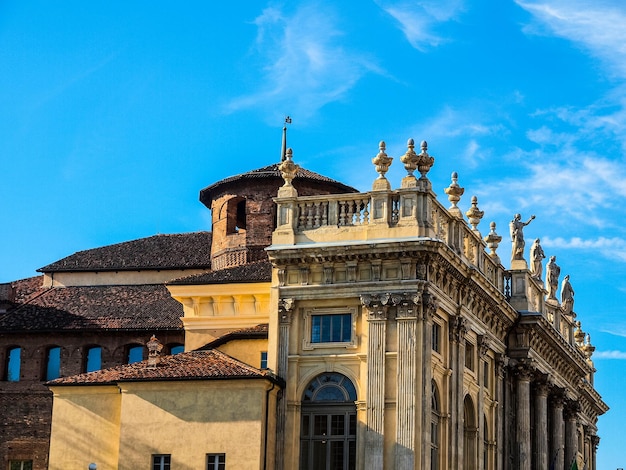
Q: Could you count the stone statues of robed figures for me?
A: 4